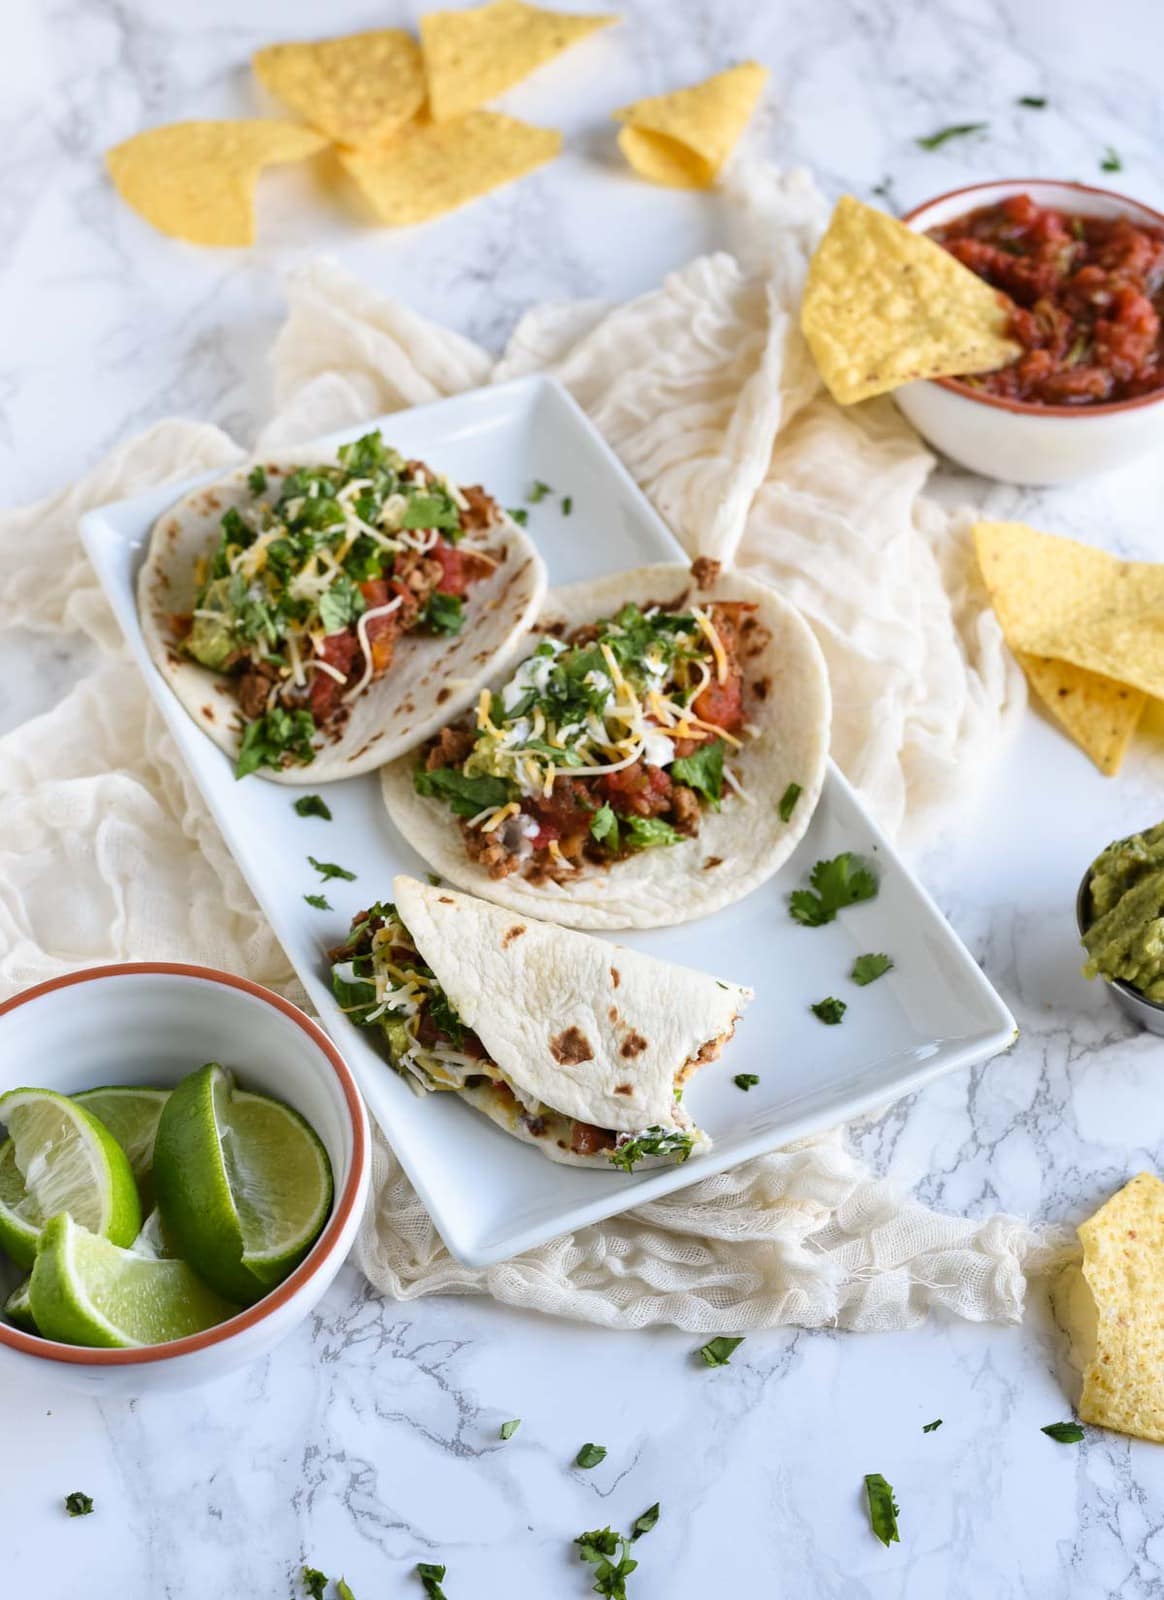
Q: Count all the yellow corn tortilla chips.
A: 9